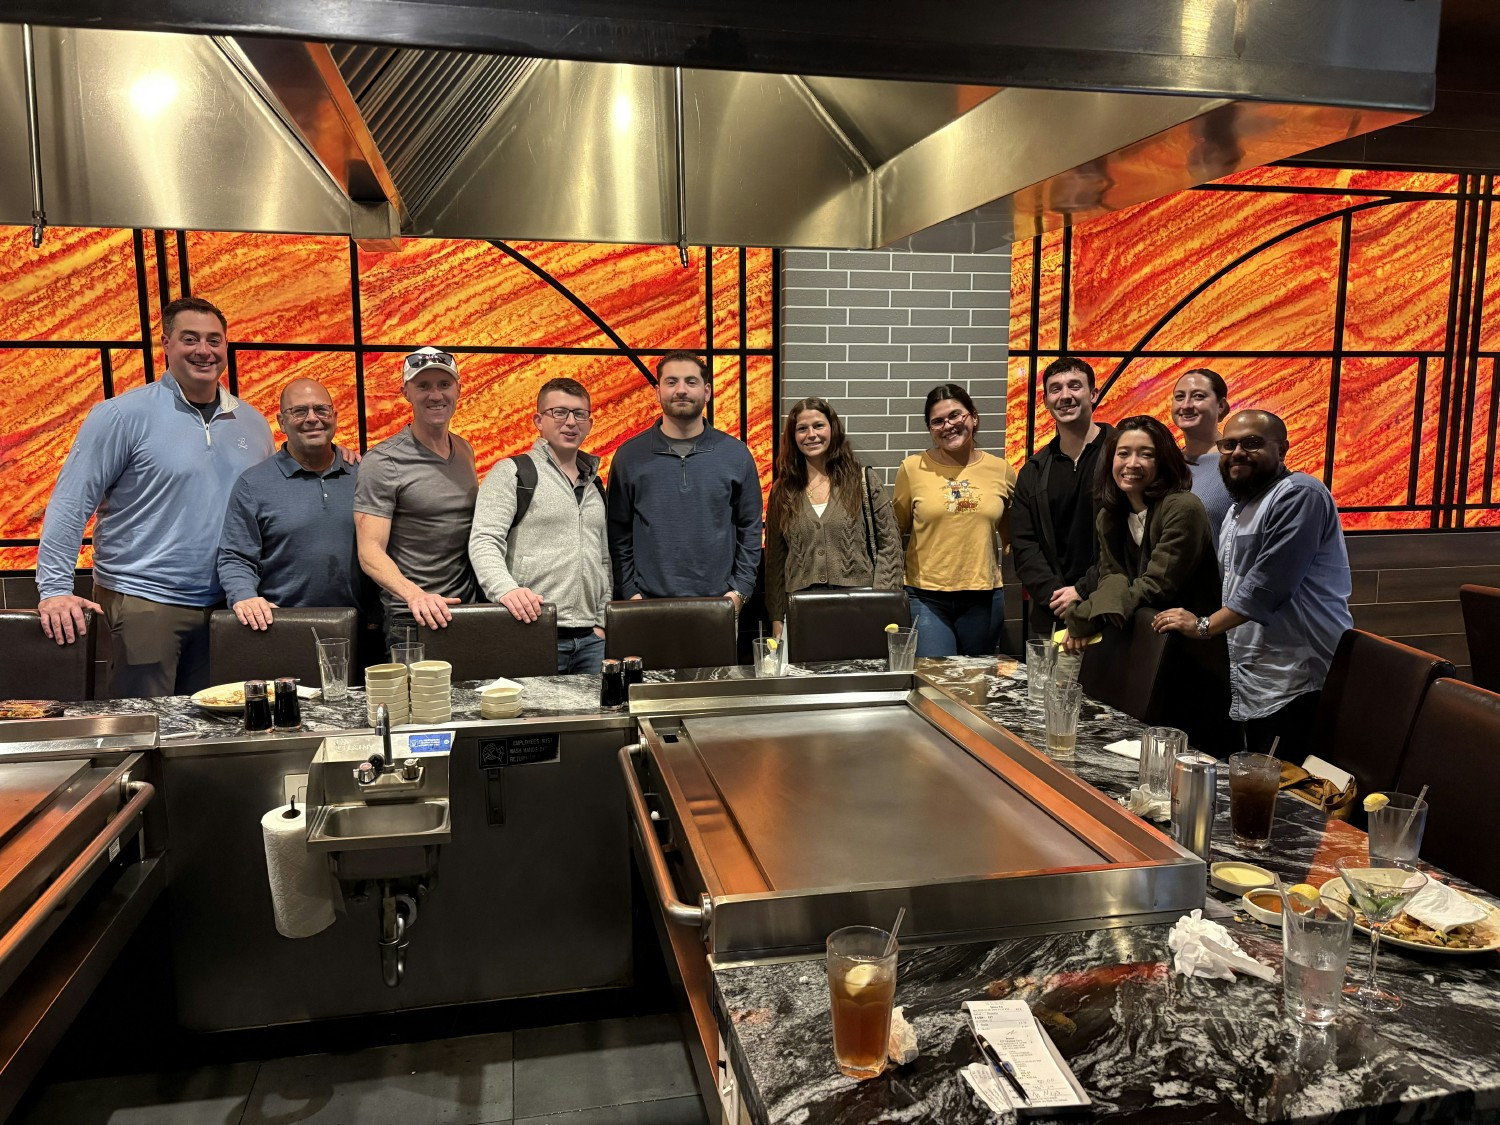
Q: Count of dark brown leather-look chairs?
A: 9